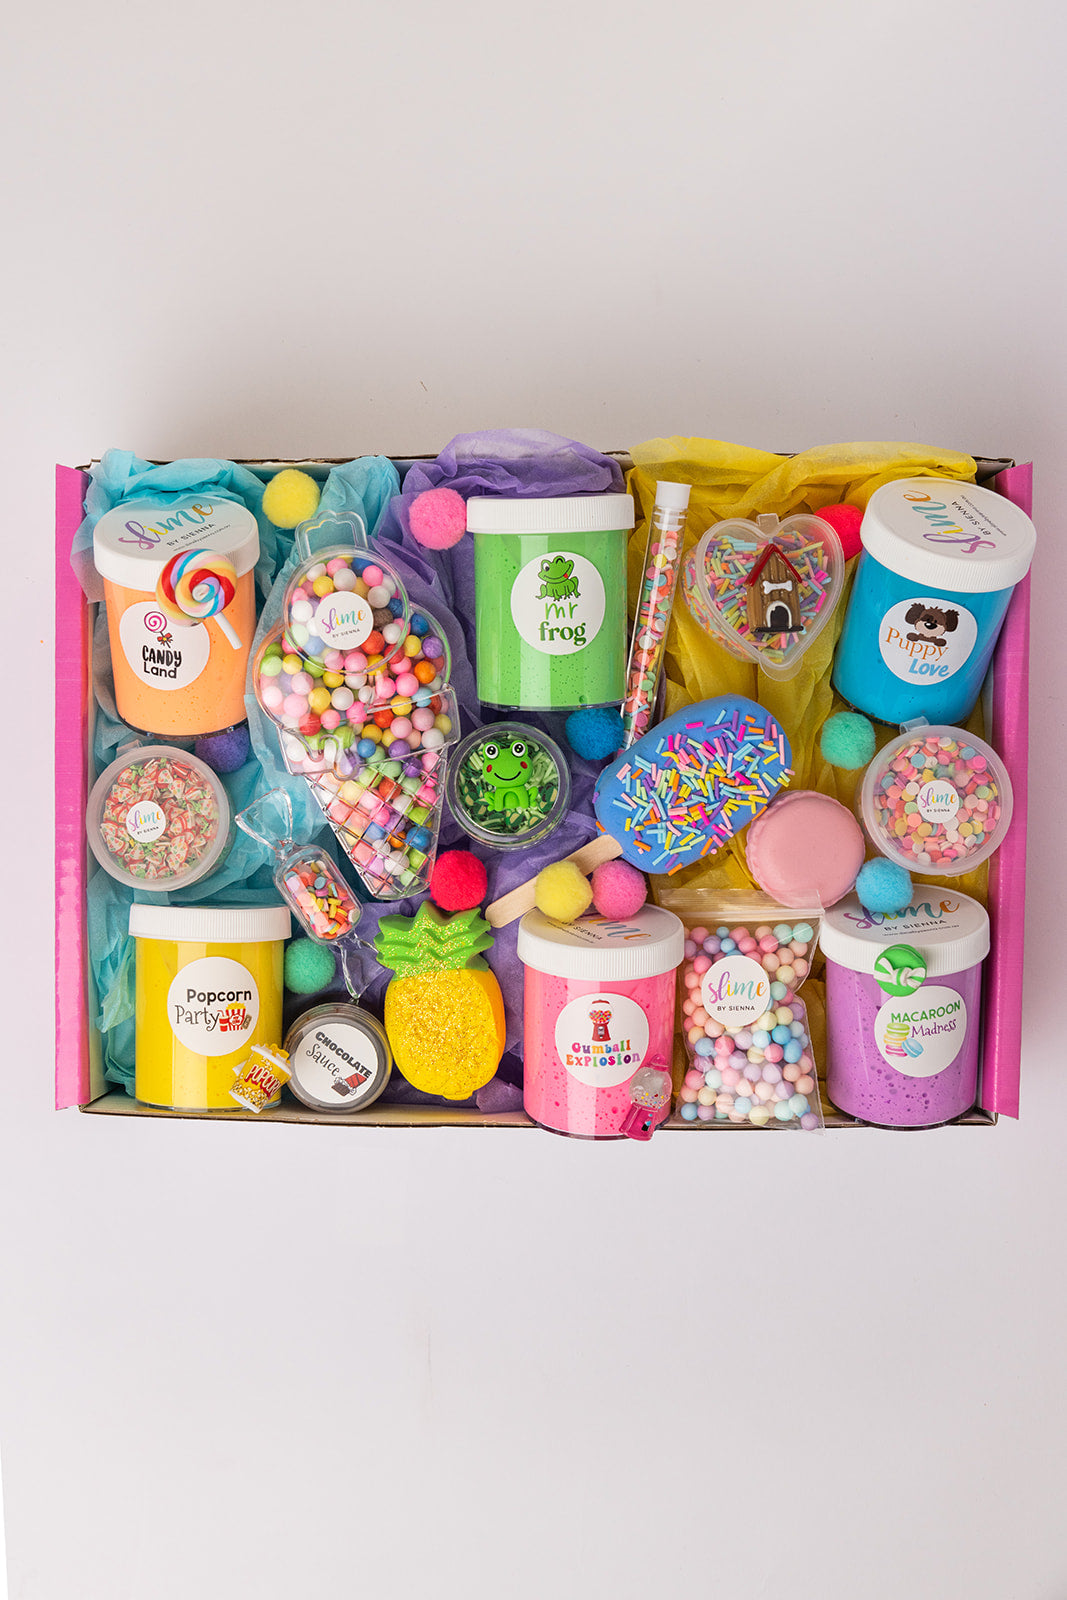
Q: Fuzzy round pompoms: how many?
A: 11